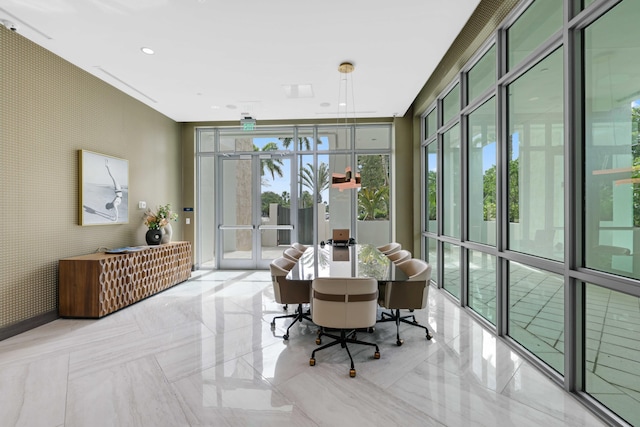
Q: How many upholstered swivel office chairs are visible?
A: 7